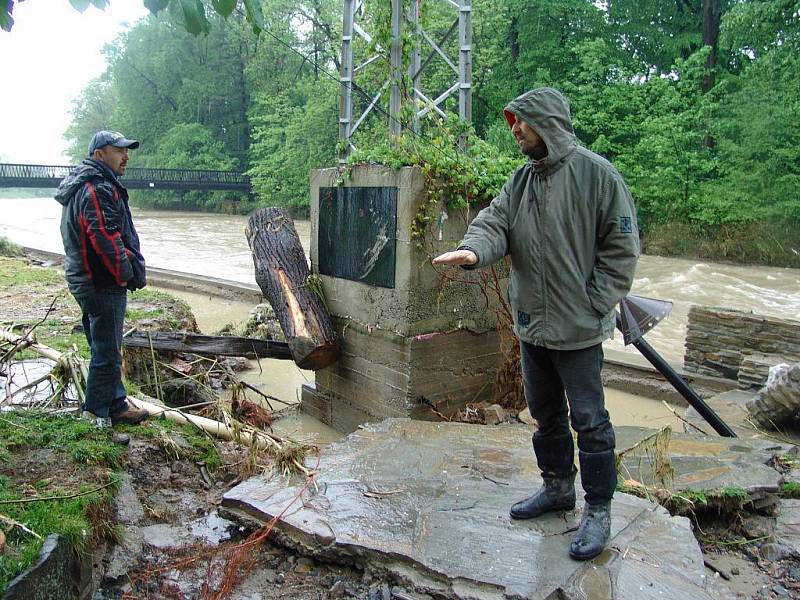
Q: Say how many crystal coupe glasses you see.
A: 0